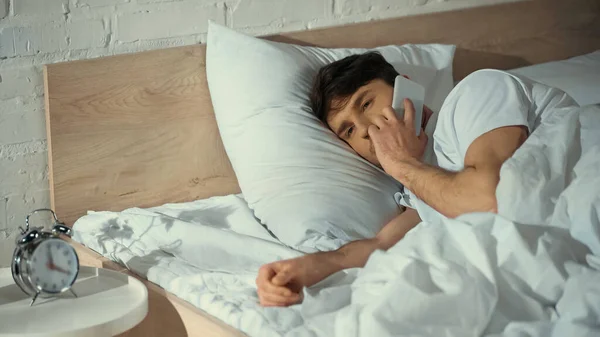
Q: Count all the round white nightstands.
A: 1